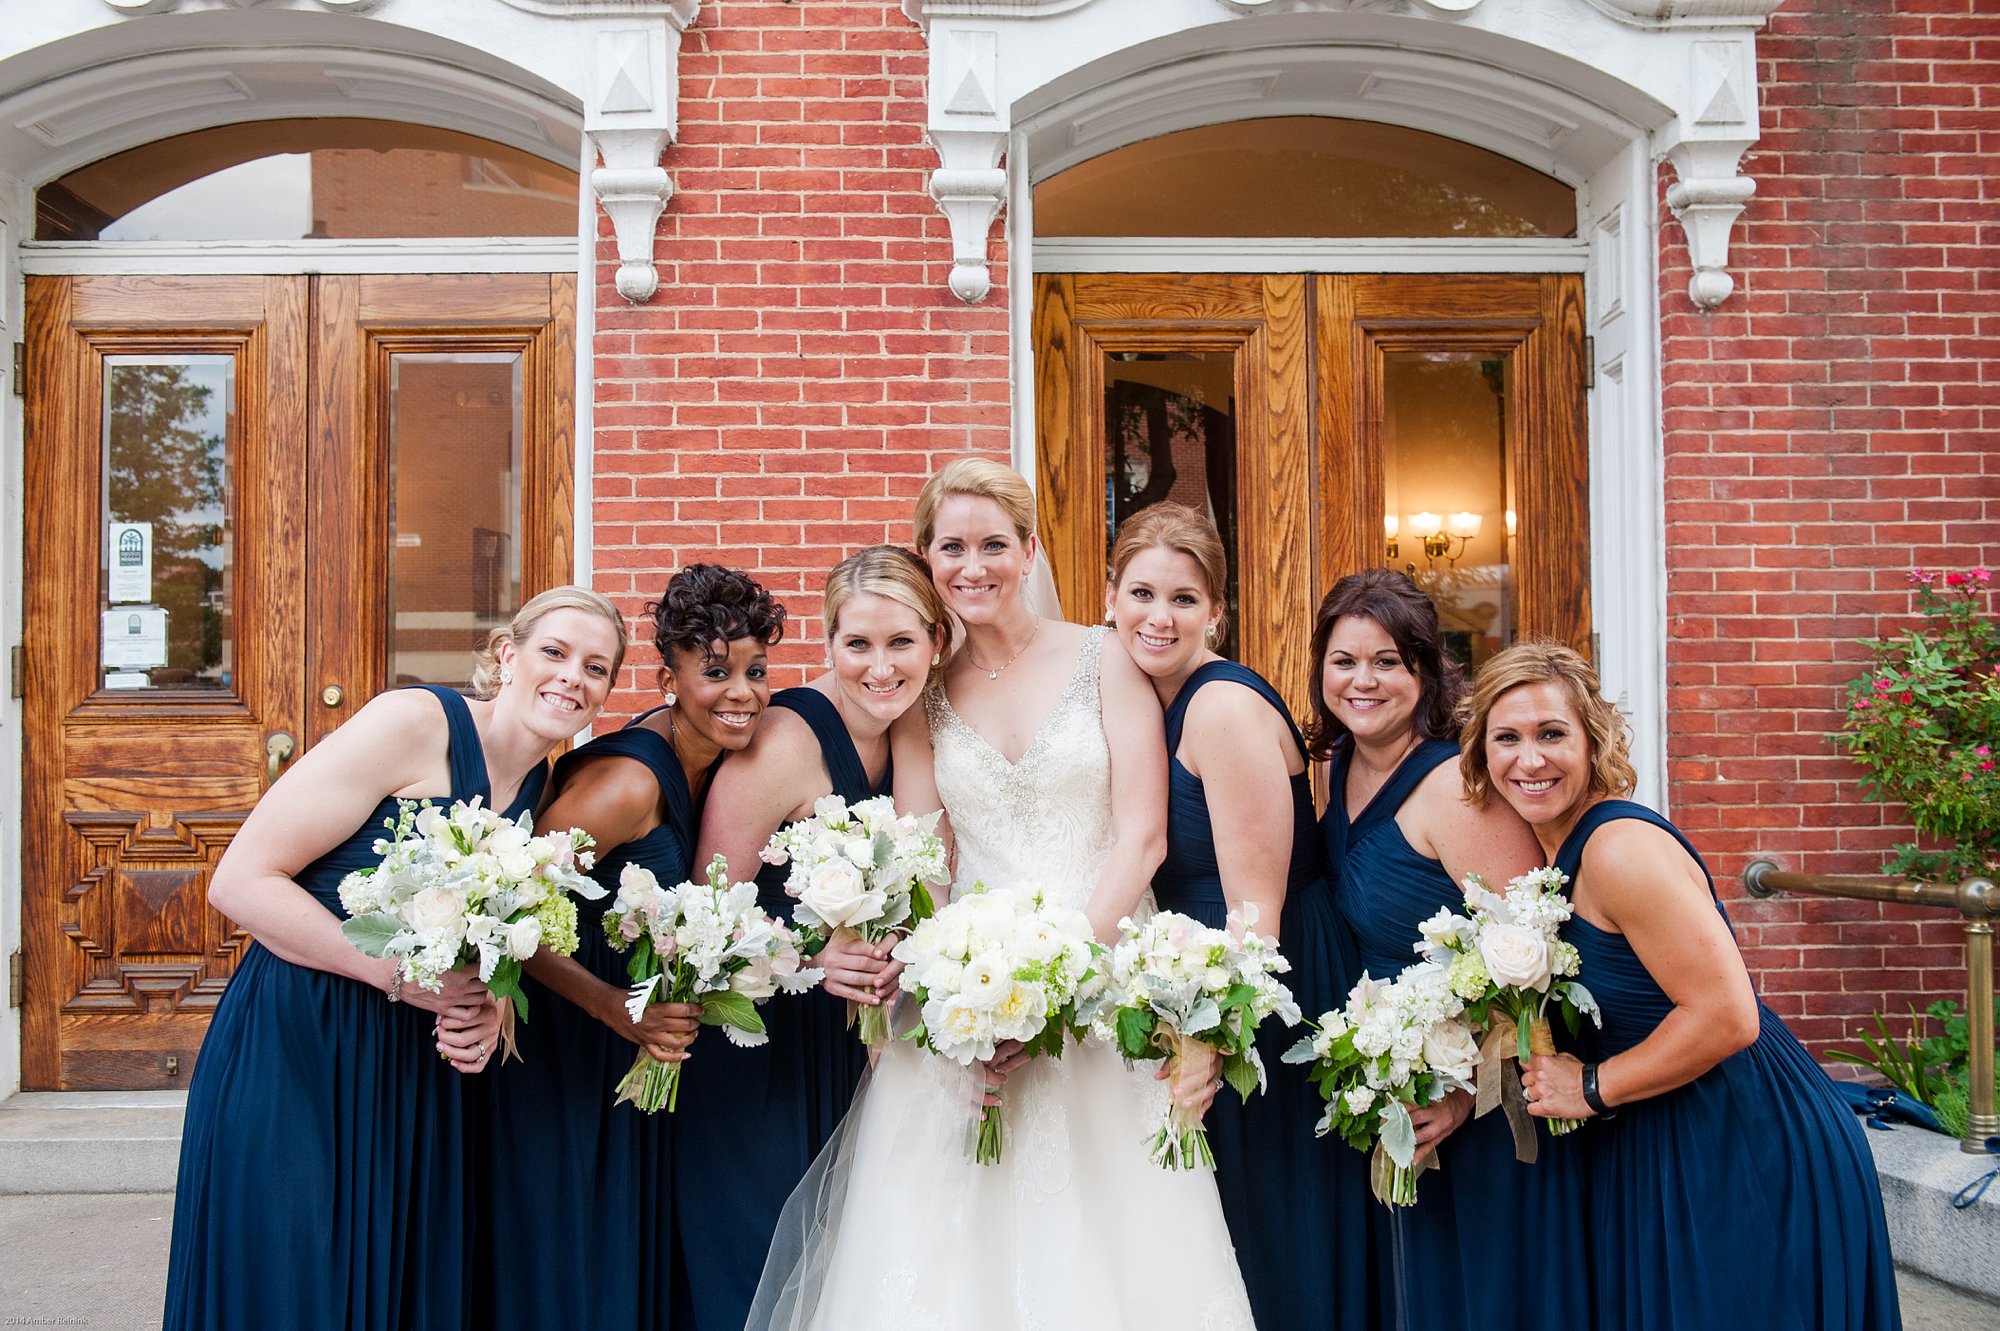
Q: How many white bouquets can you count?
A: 7